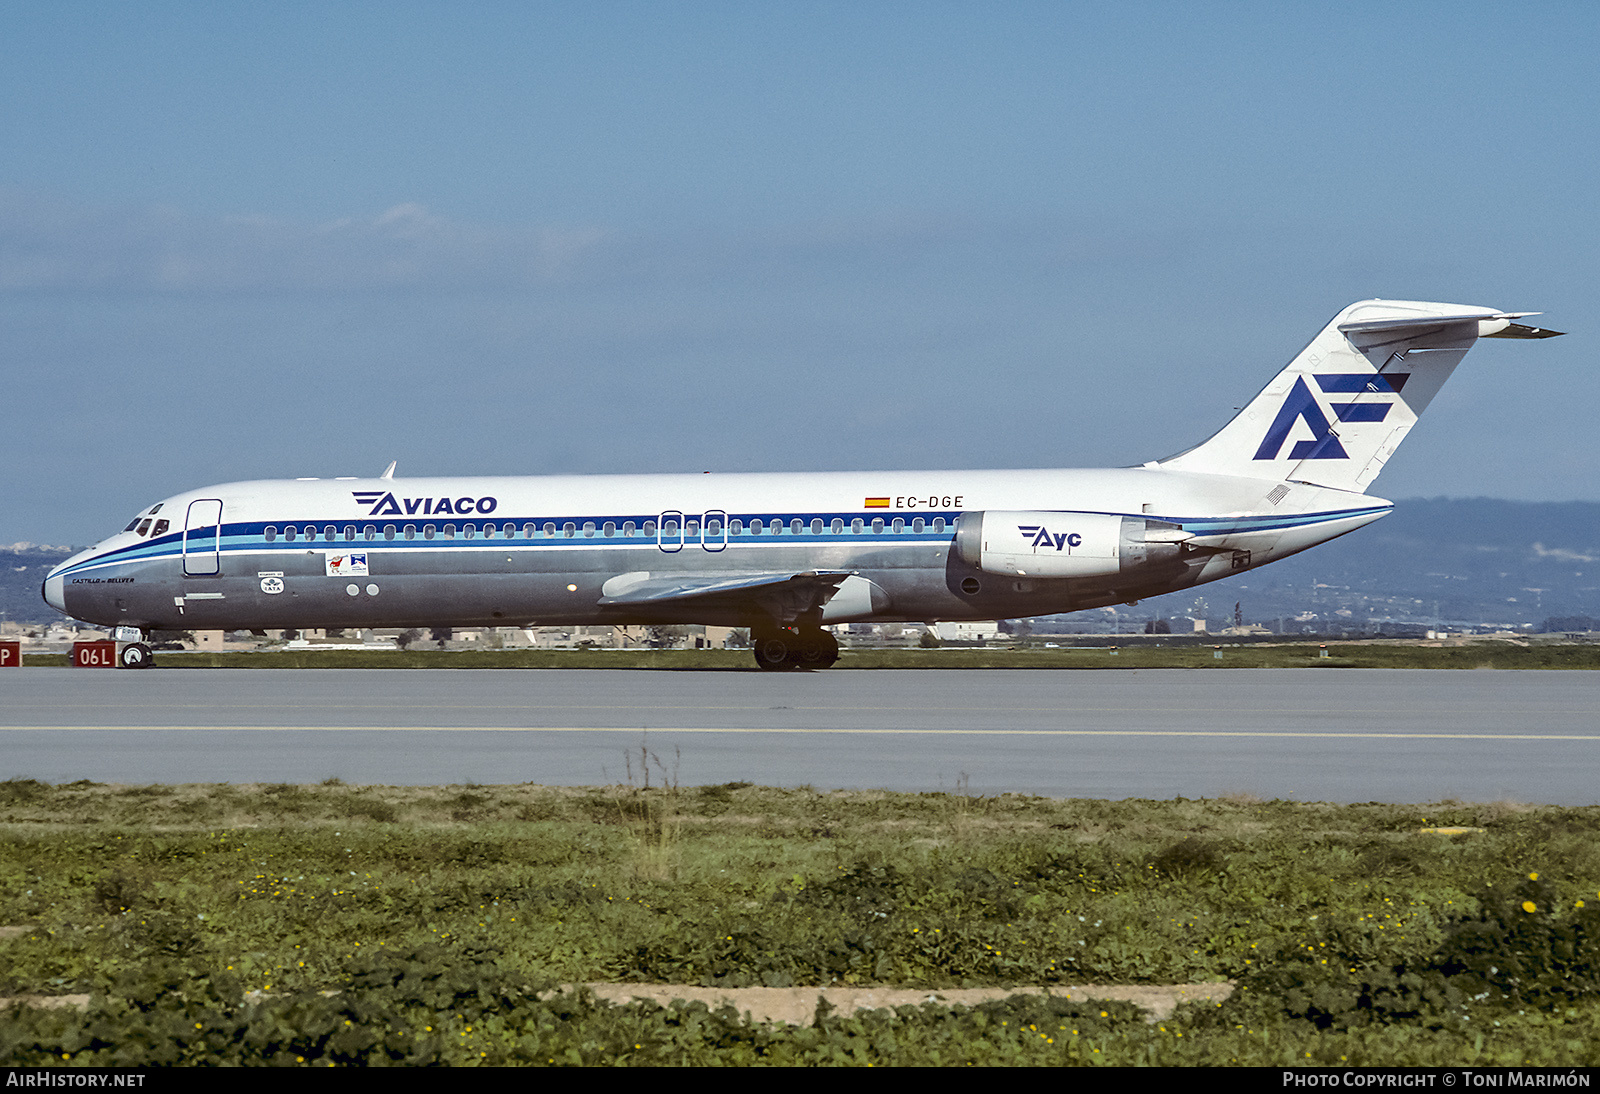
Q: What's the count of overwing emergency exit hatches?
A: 2